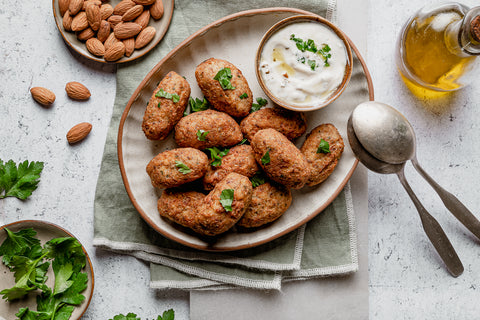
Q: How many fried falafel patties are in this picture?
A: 11